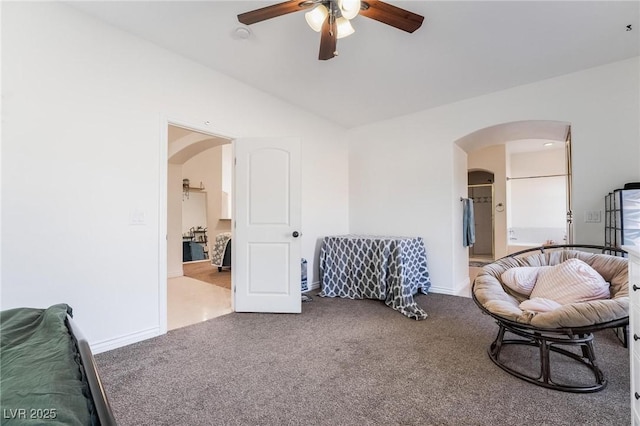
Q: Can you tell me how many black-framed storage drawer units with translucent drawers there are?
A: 1